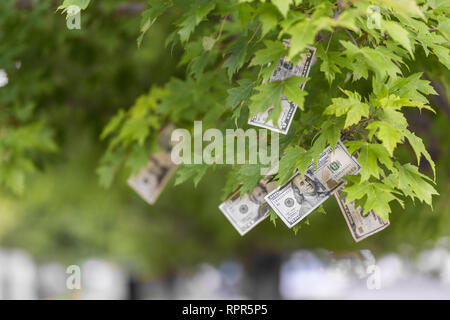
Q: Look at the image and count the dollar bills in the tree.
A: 5